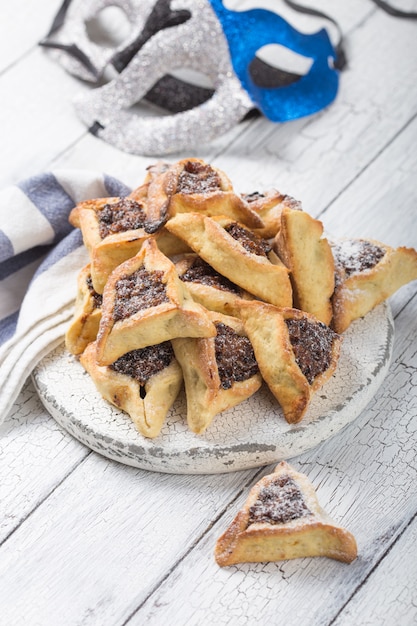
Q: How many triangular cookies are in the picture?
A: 14